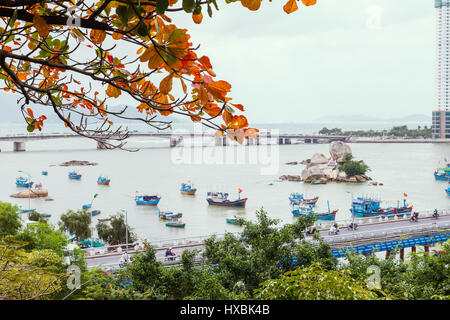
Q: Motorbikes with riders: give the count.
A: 7